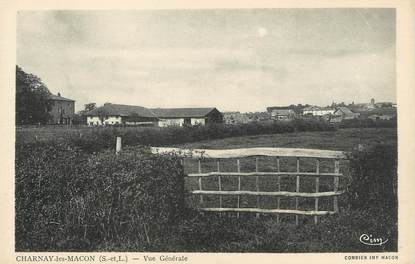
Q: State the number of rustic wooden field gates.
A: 1